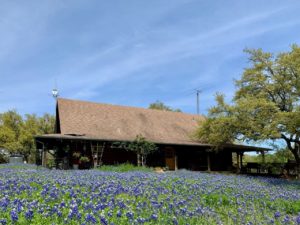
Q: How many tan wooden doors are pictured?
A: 1